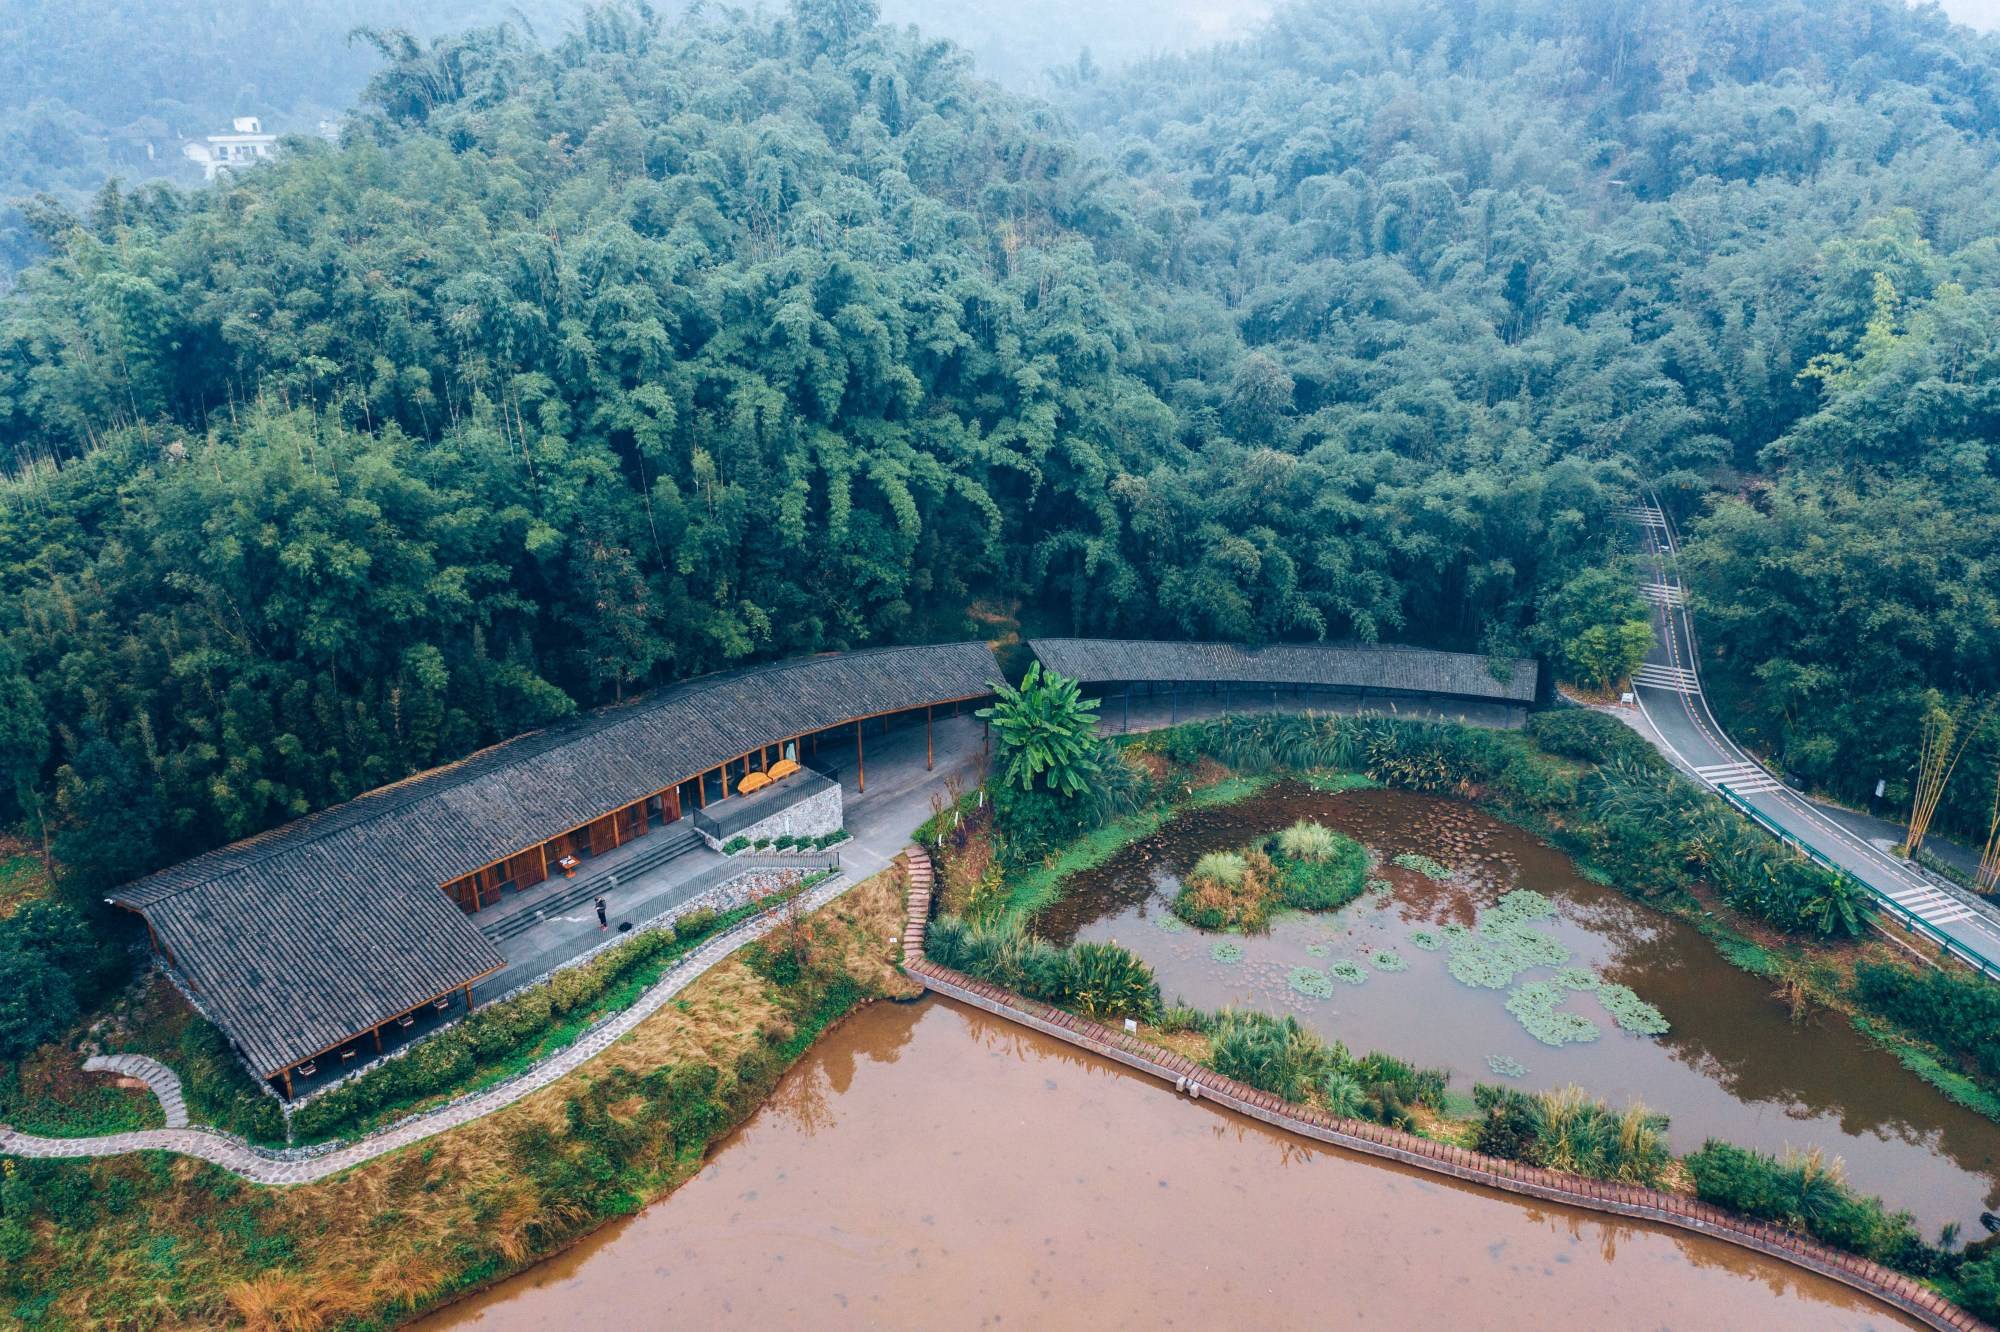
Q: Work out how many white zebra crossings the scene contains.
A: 5